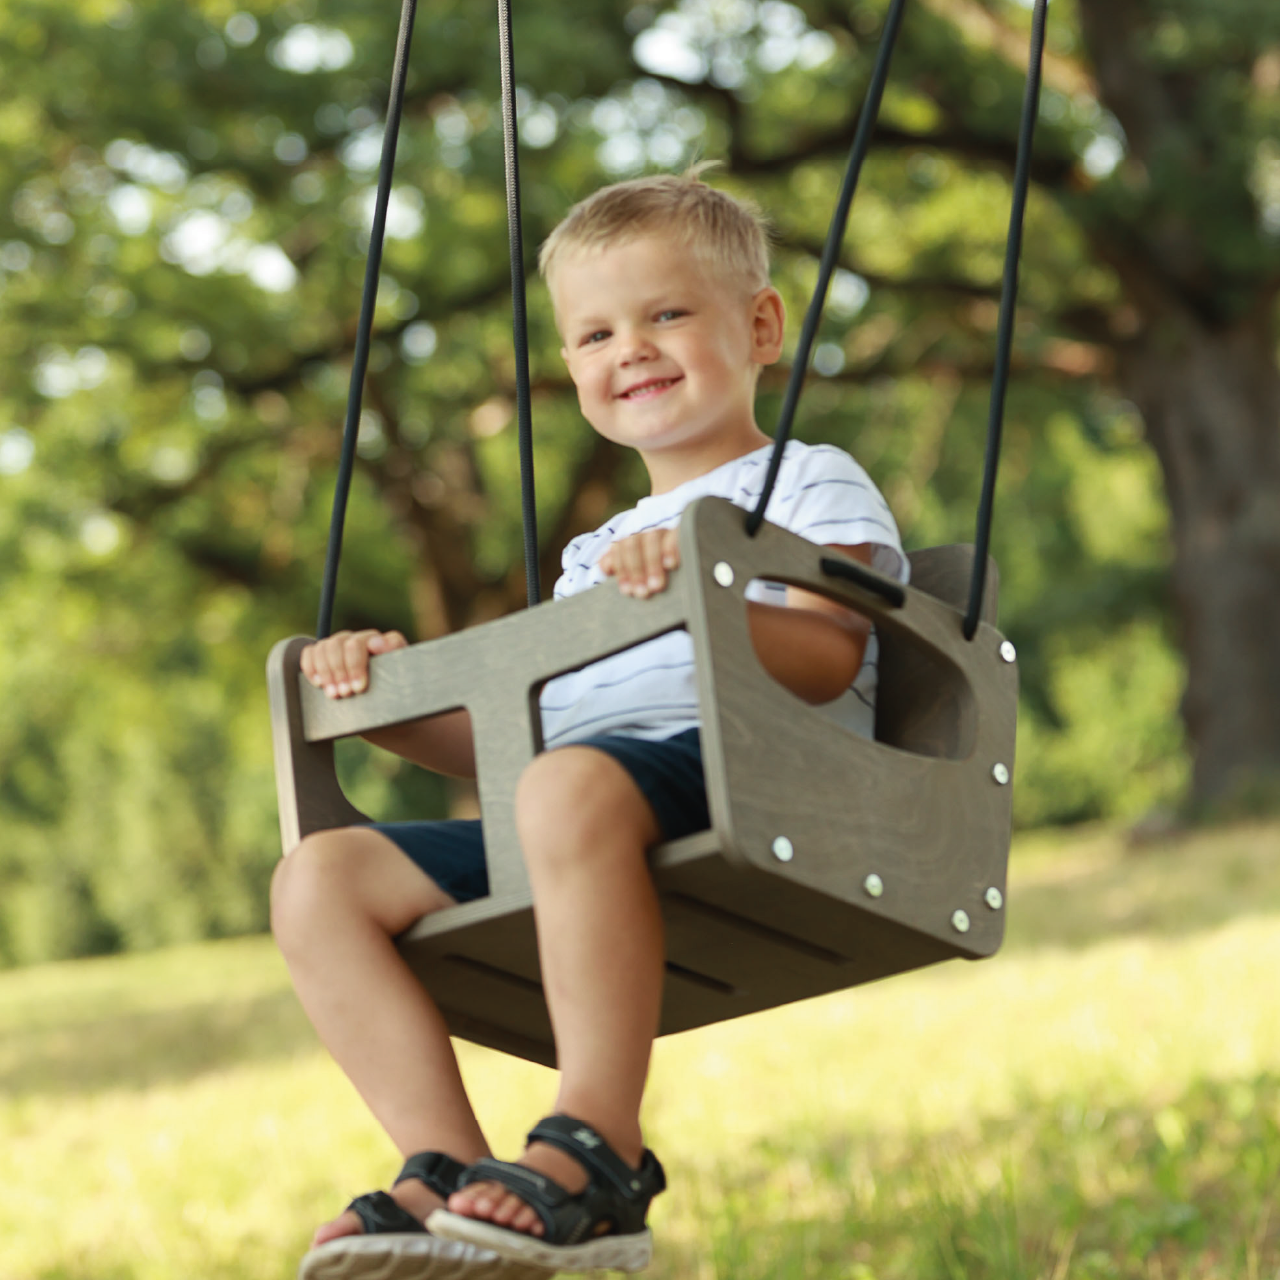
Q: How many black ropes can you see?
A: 4